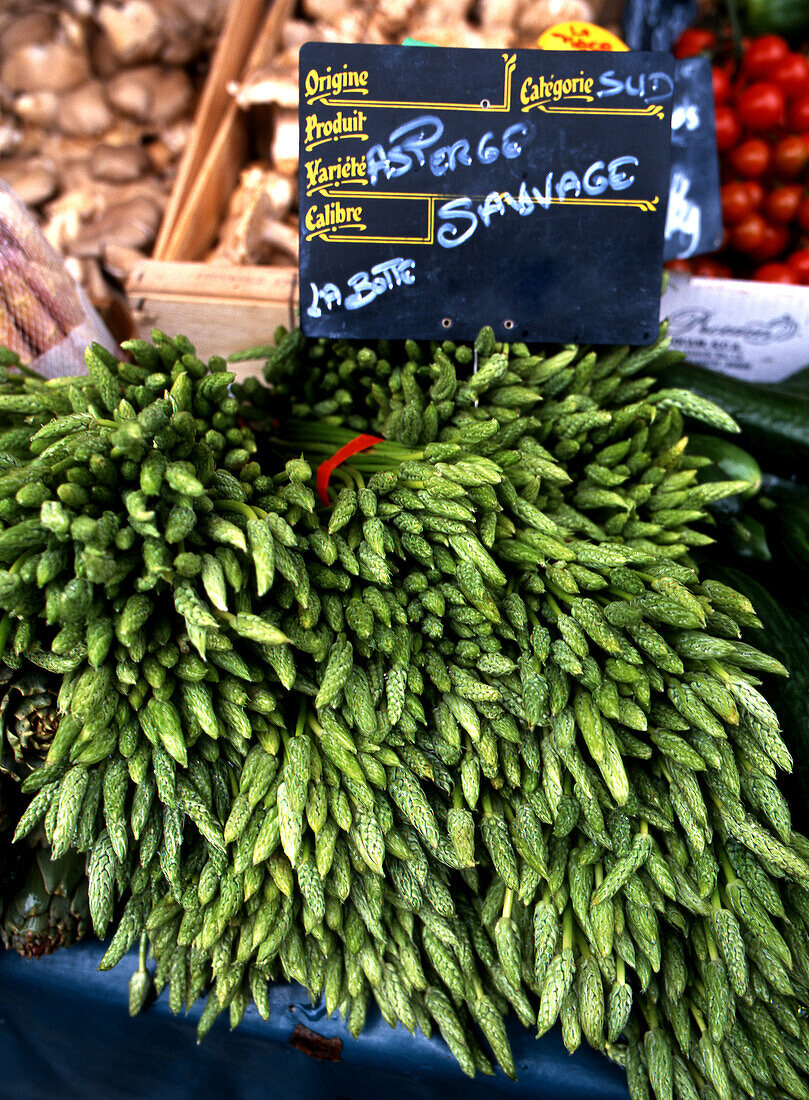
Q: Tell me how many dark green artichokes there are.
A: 2